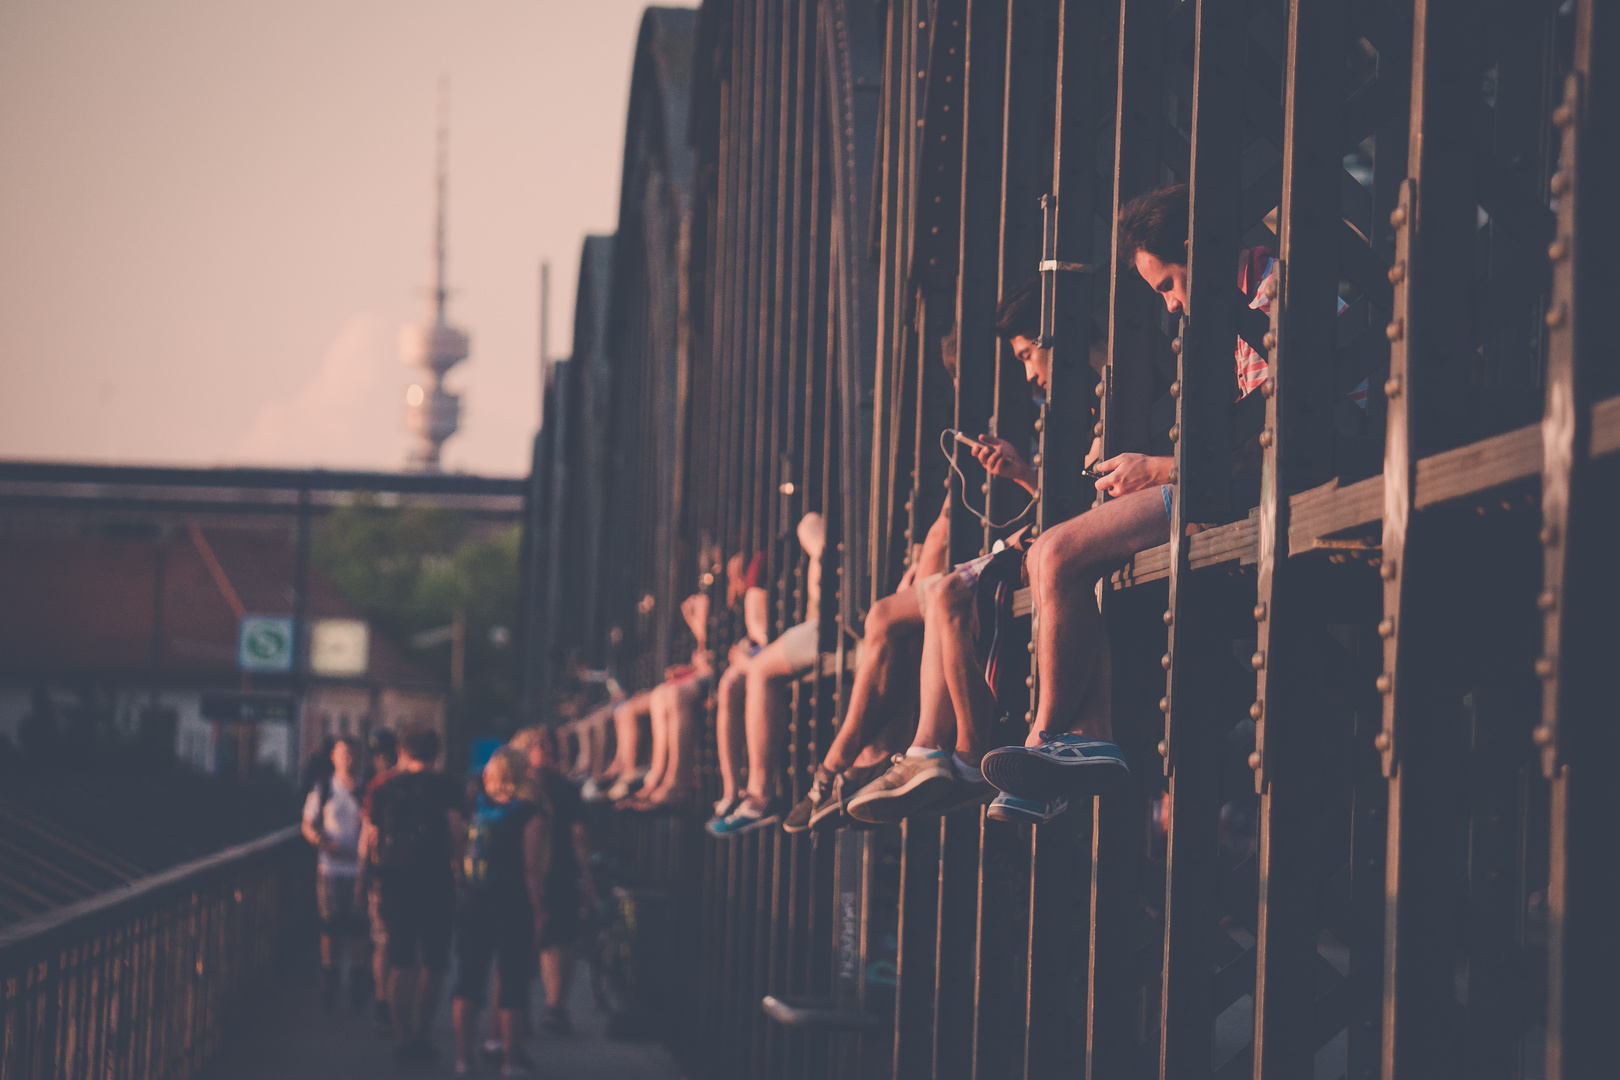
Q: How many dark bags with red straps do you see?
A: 1